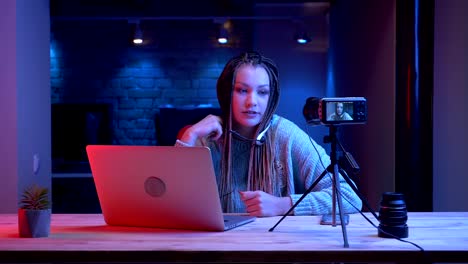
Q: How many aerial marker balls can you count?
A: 0